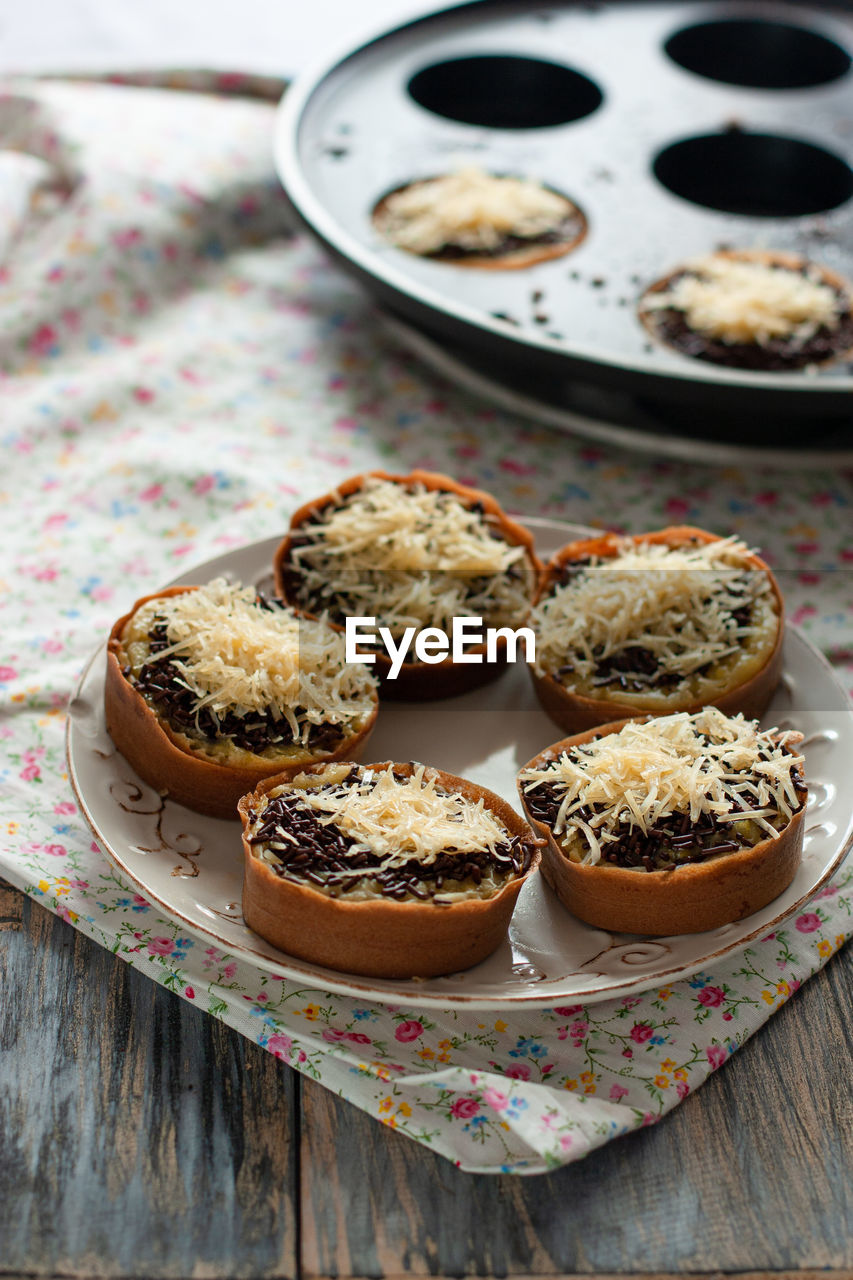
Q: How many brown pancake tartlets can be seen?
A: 7